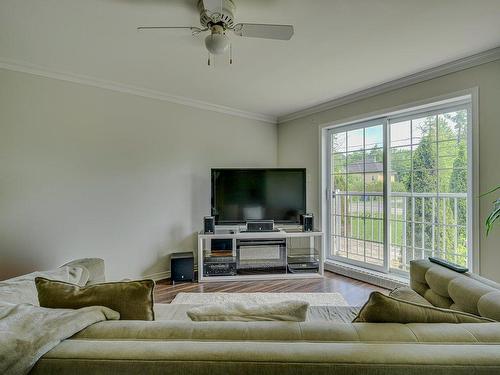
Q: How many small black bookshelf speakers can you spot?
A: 2